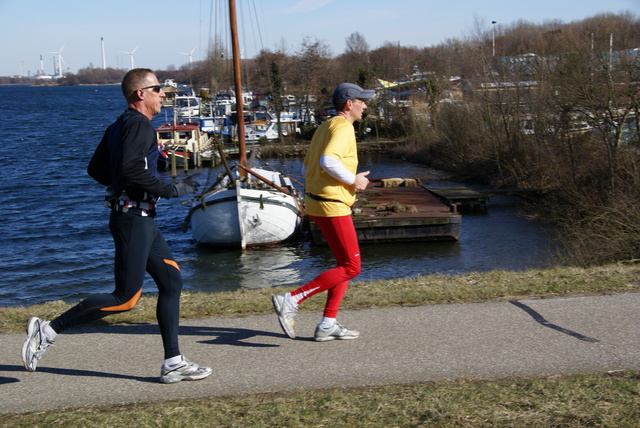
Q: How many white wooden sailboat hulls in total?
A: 1